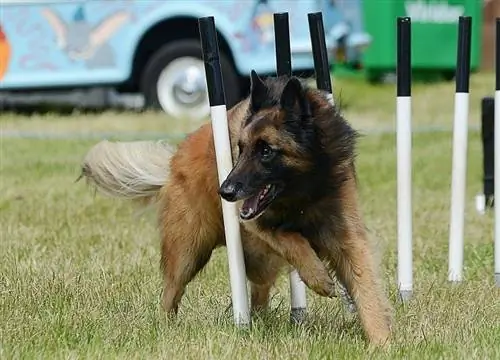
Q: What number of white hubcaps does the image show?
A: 1